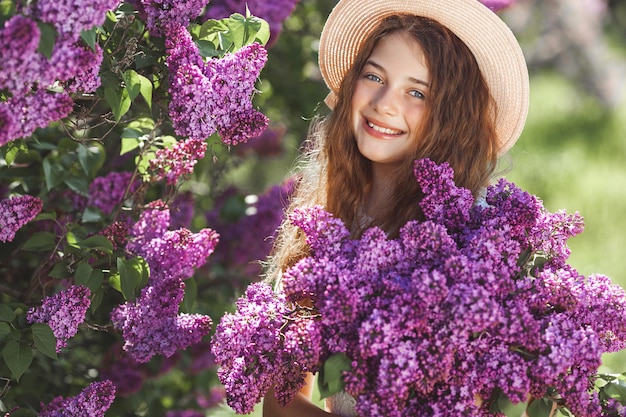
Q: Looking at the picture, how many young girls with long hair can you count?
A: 1